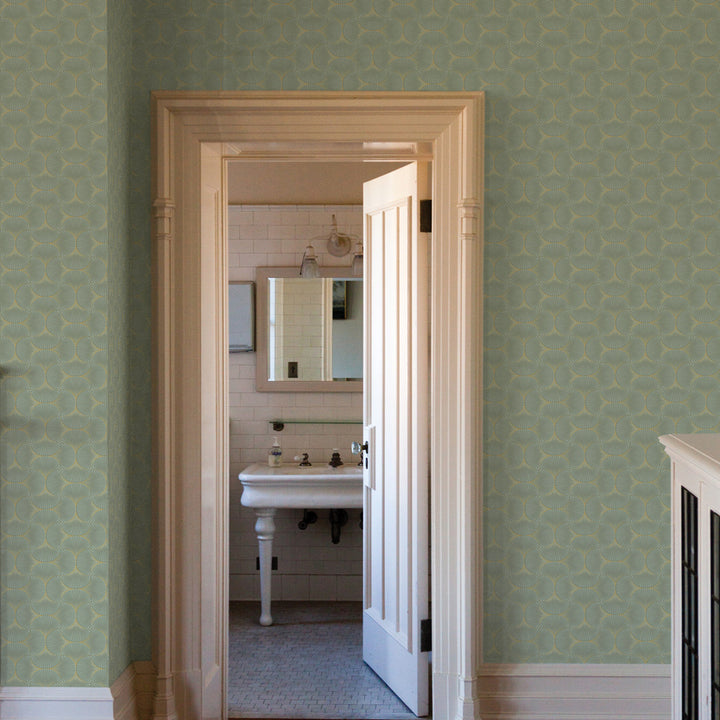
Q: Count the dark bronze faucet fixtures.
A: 3